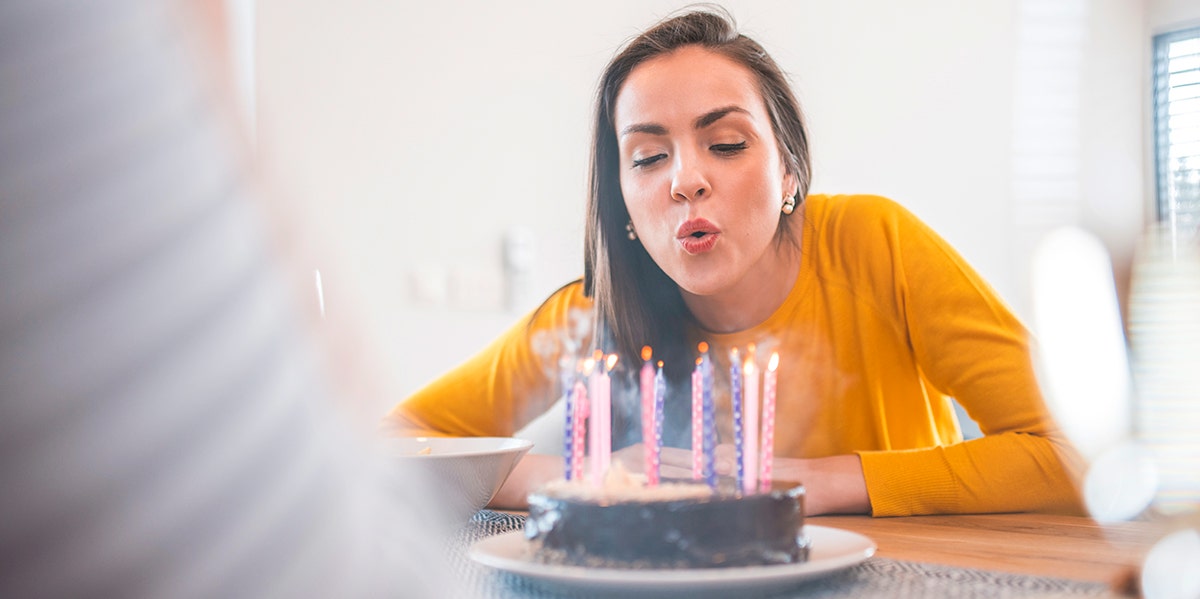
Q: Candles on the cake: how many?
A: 11